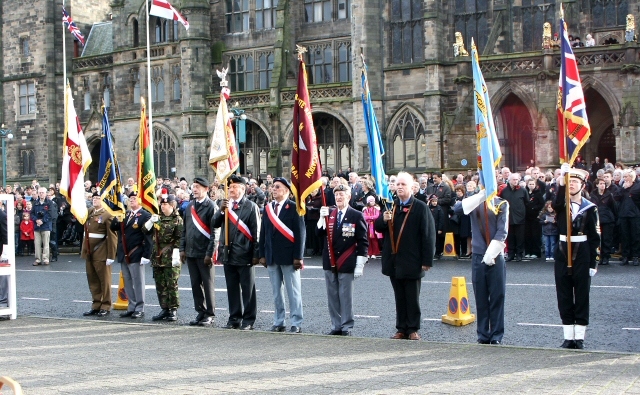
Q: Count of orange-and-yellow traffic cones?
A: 3